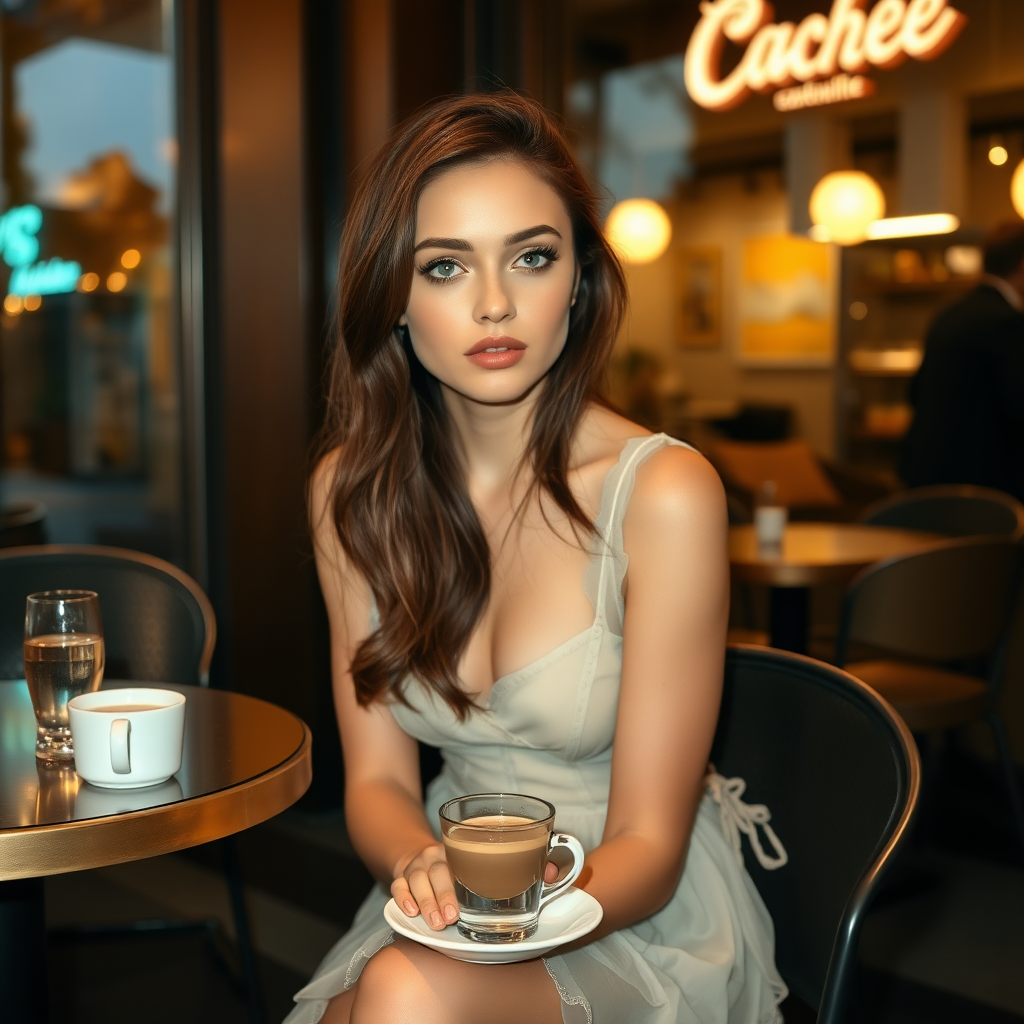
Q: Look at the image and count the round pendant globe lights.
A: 3